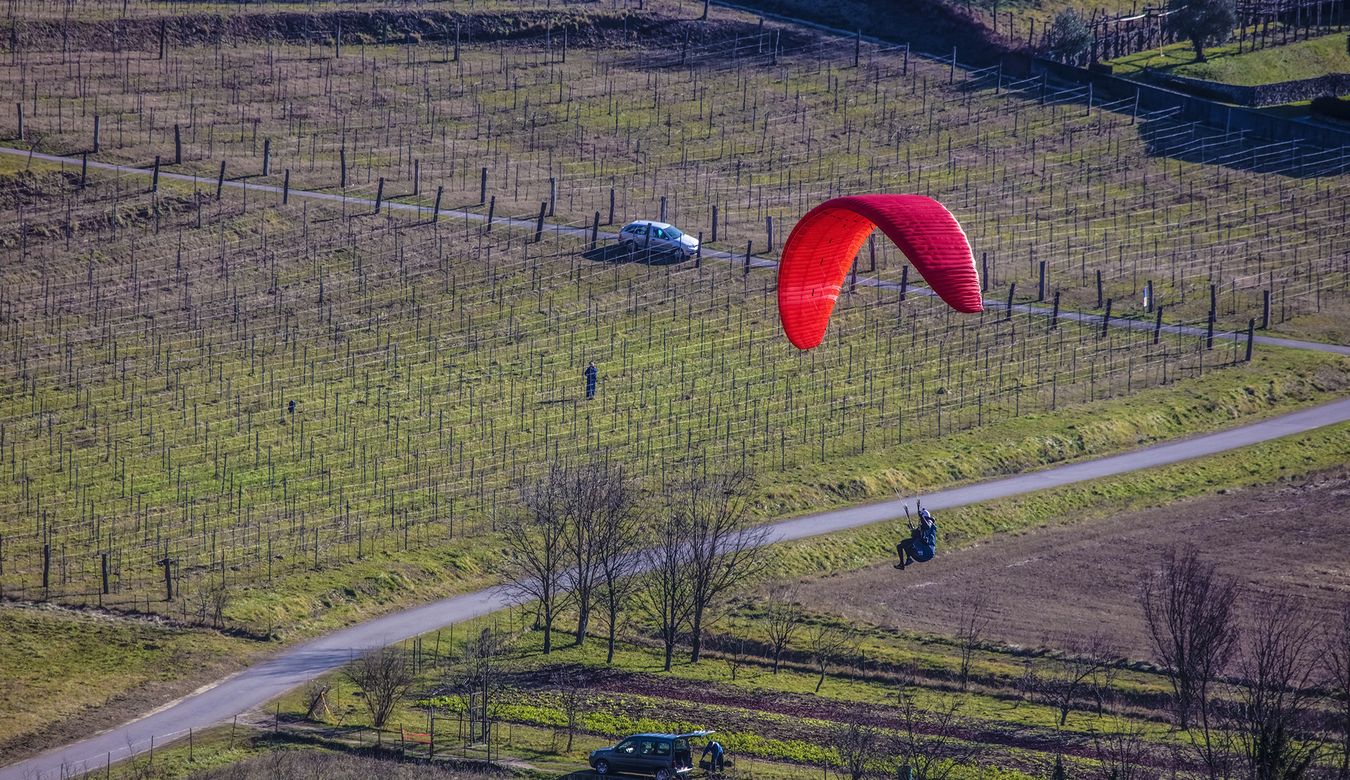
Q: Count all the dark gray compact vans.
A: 1